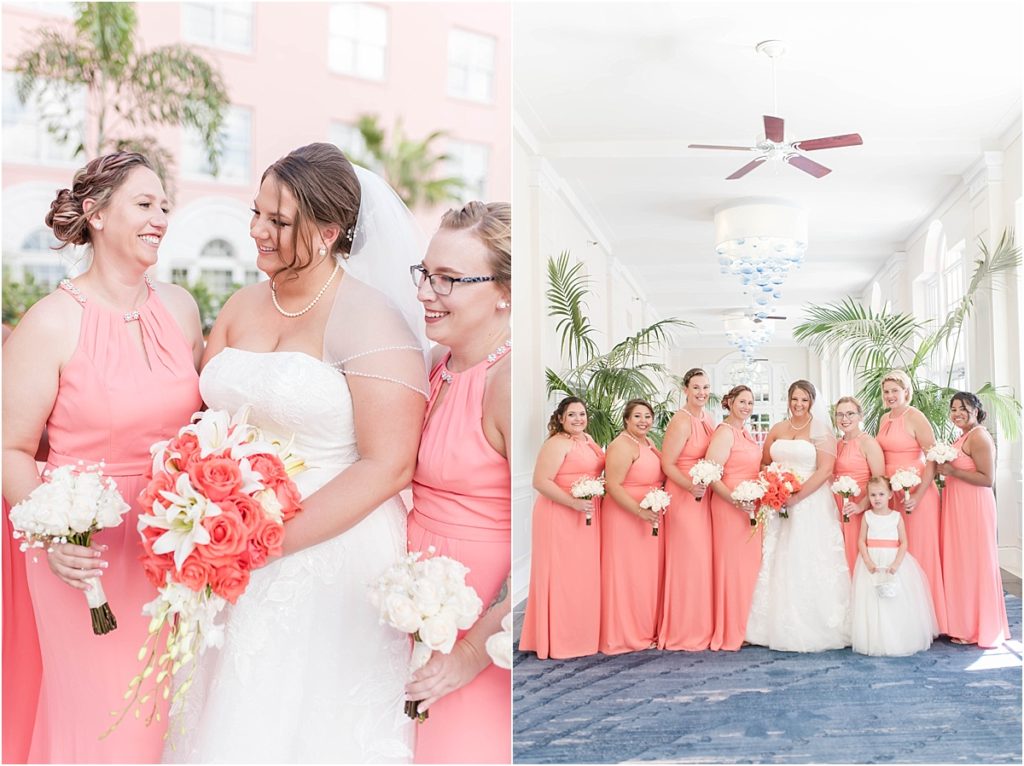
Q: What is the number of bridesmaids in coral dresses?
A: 7